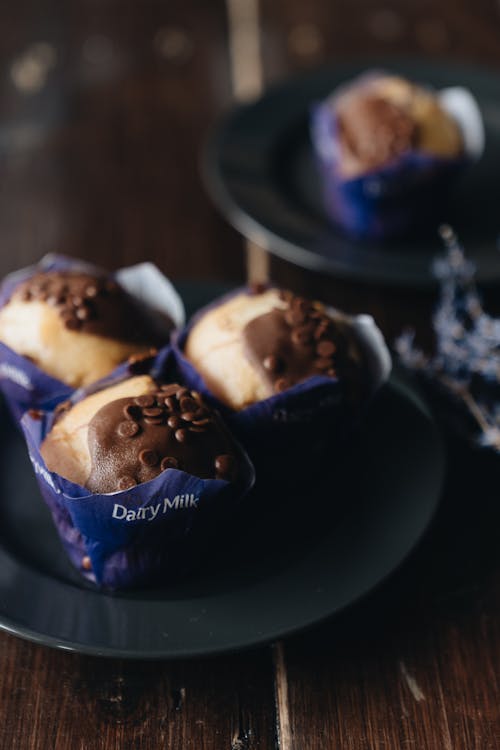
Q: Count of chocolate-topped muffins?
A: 4